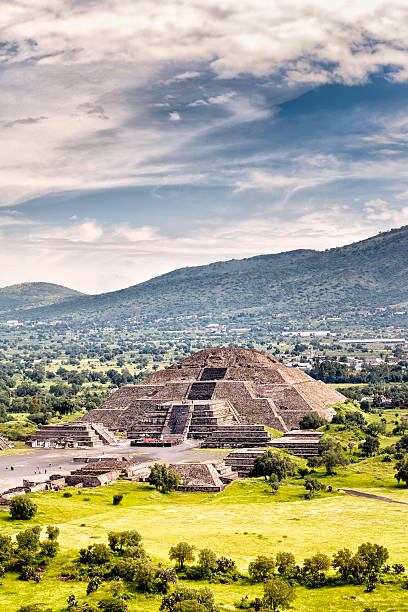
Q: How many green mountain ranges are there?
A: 2